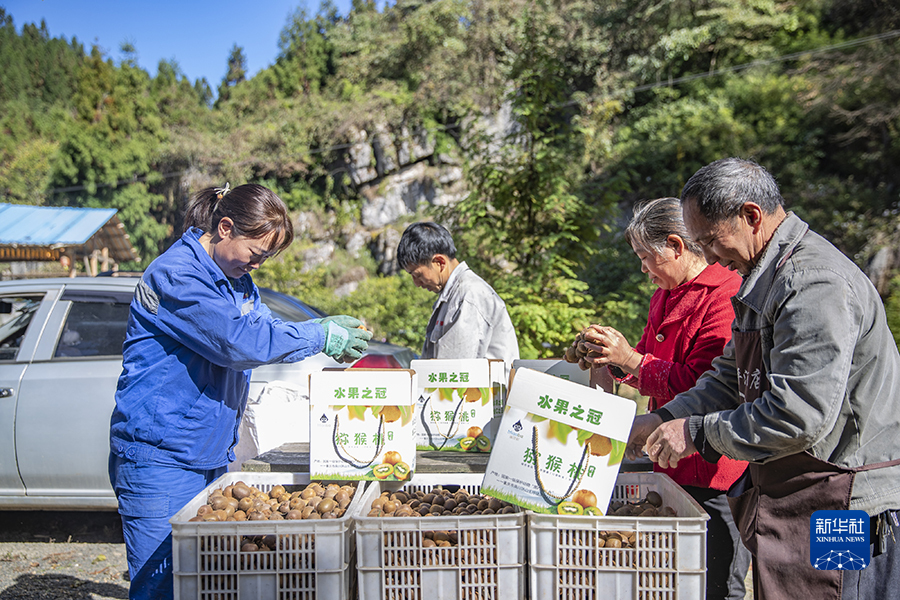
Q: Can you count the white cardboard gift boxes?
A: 4